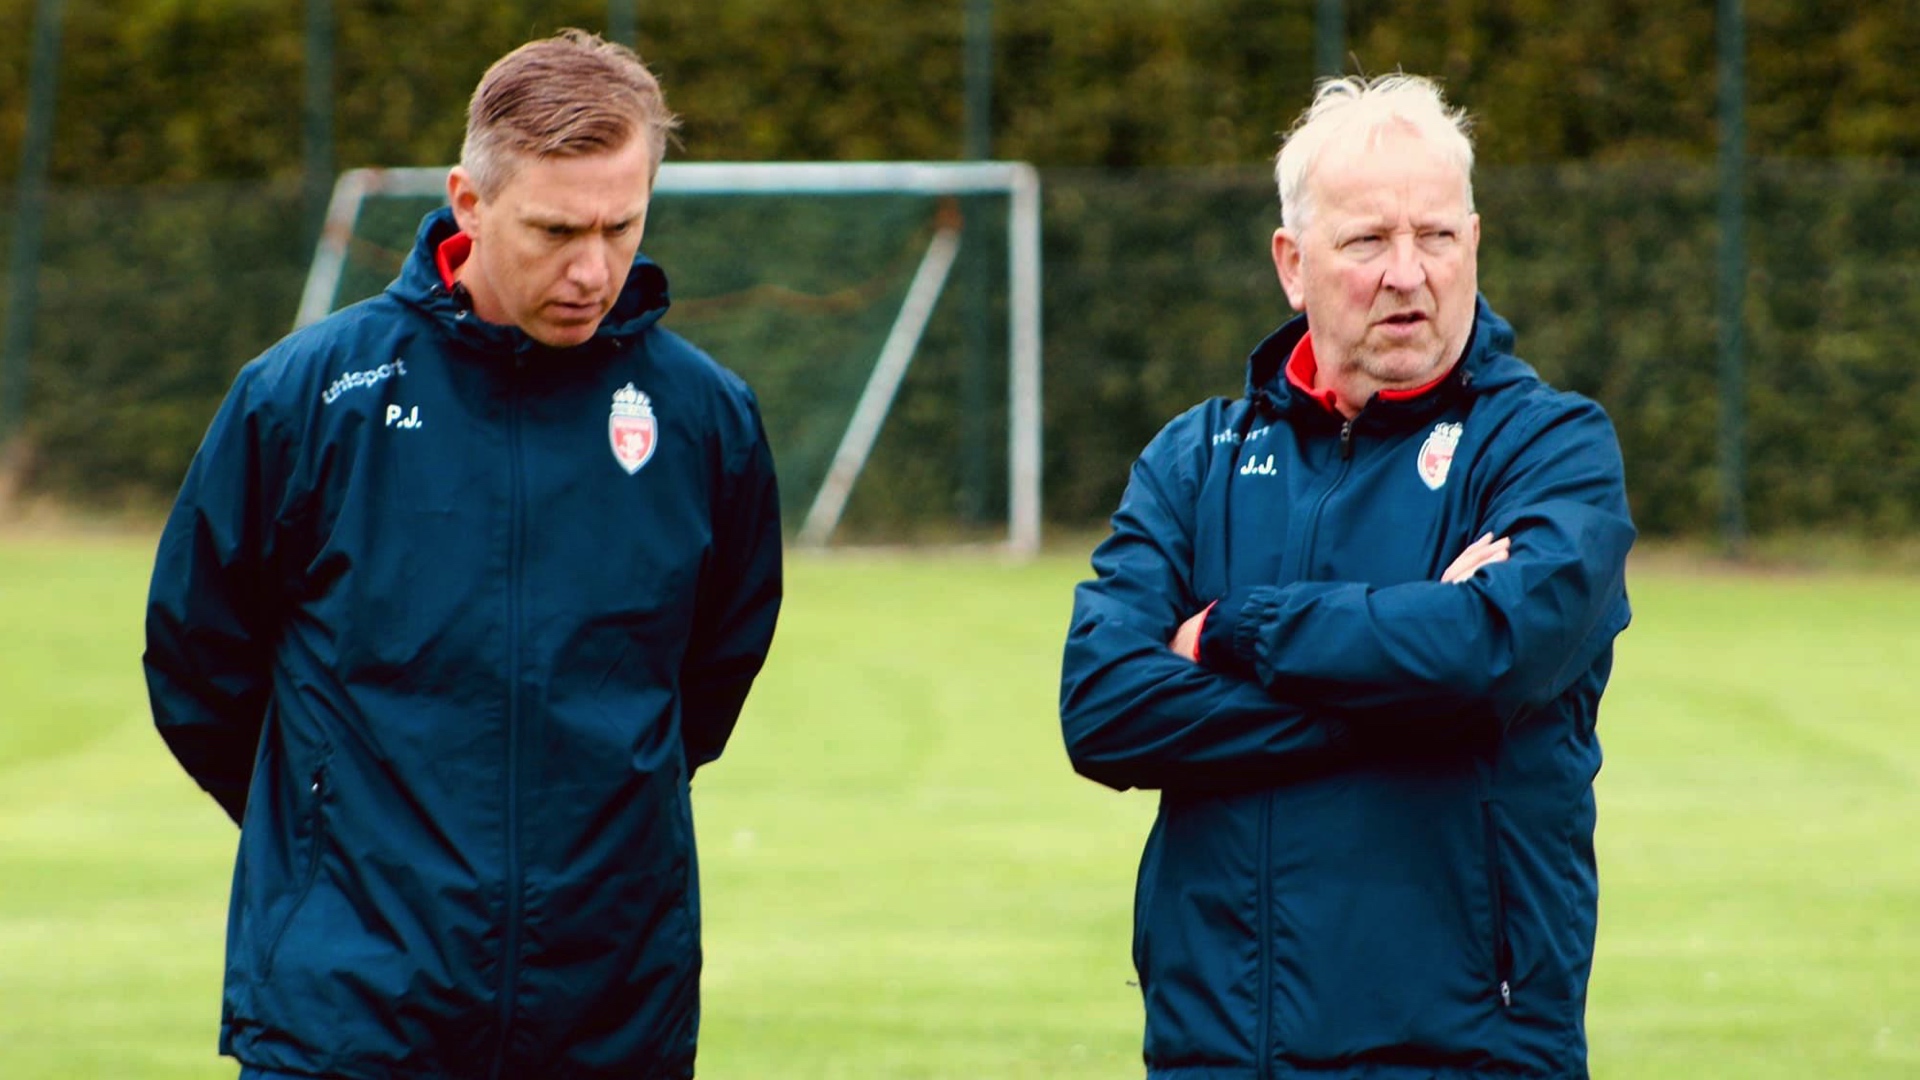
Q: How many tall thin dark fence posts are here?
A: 6